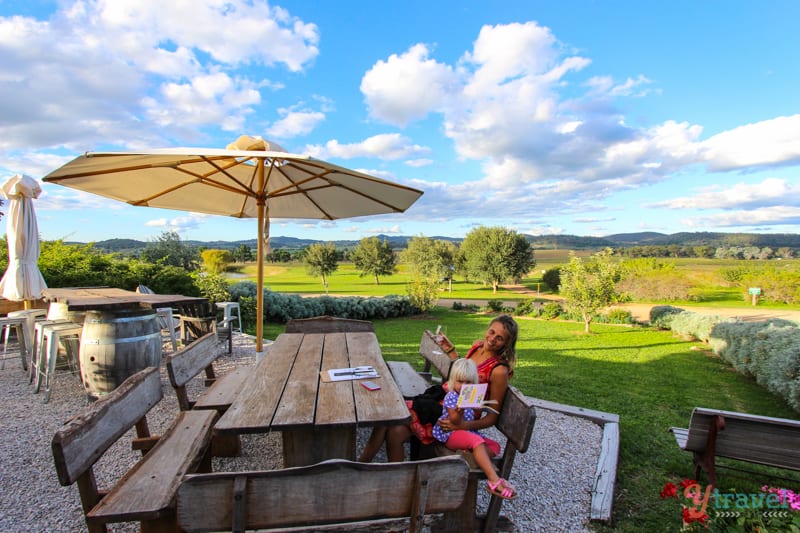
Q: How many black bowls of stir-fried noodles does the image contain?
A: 0